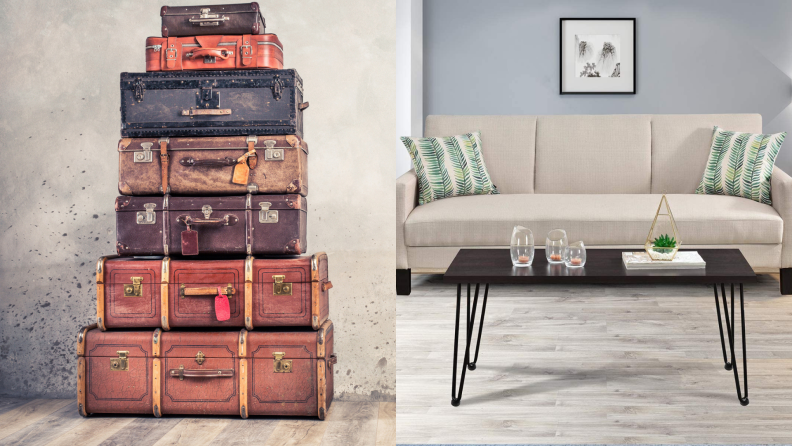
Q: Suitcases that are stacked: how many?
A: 7